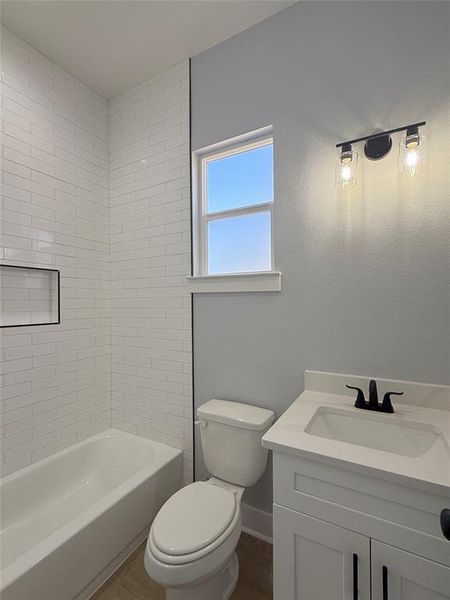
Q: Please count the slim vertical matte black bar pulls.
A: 2